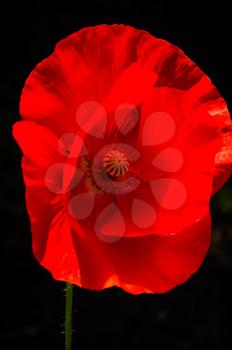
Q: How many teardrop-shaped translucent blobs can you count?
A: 10